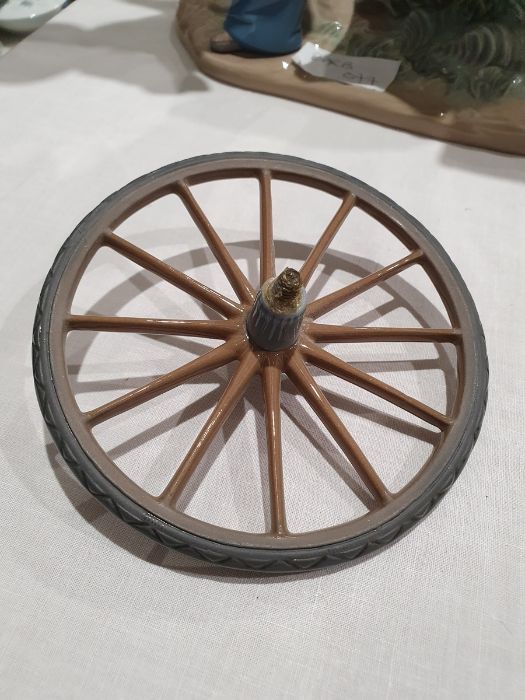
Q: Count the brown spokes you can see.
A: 12